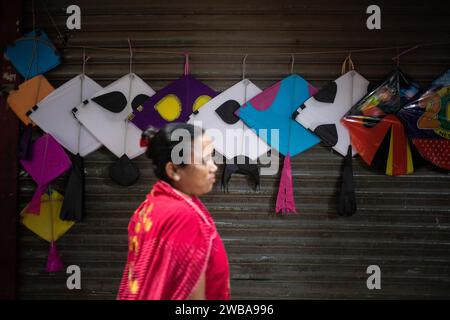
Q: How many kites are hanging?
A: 12